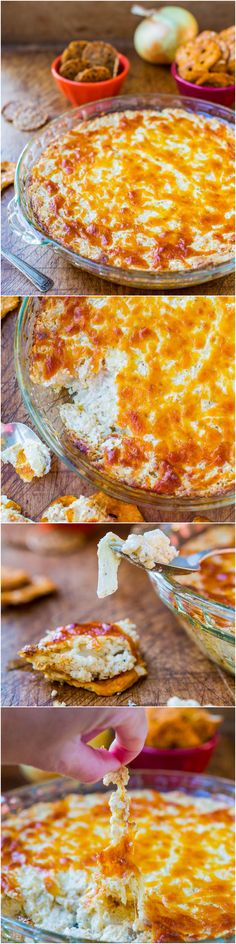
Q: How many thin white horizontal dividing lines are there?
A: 3